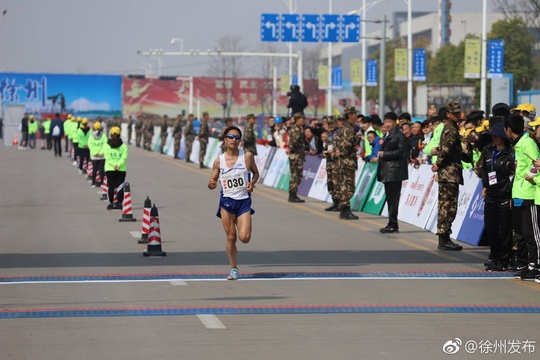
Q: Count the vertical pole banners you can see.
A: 10